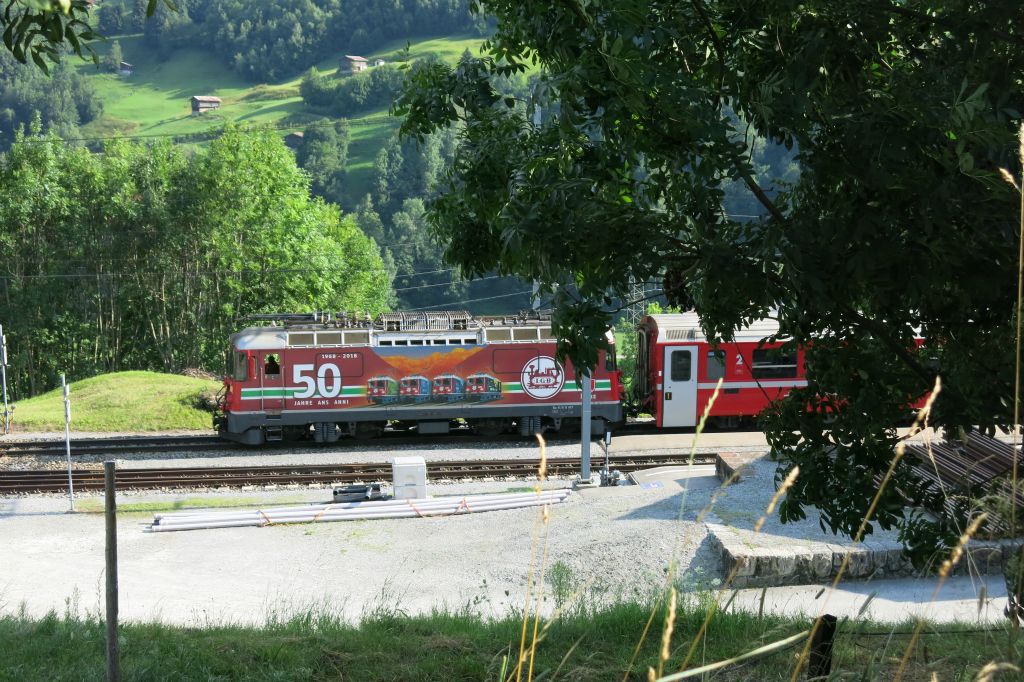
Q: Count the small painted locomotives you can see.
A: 4